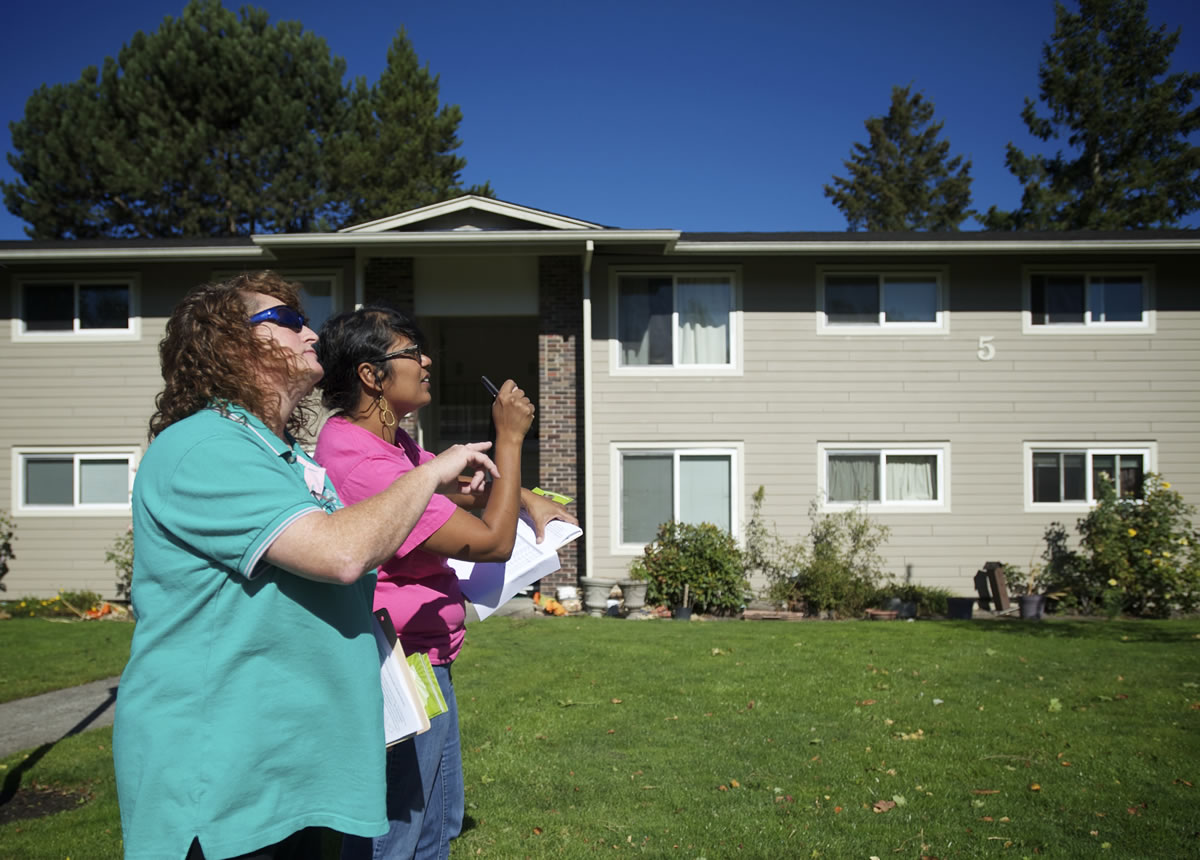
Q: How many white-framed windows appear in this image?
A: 9